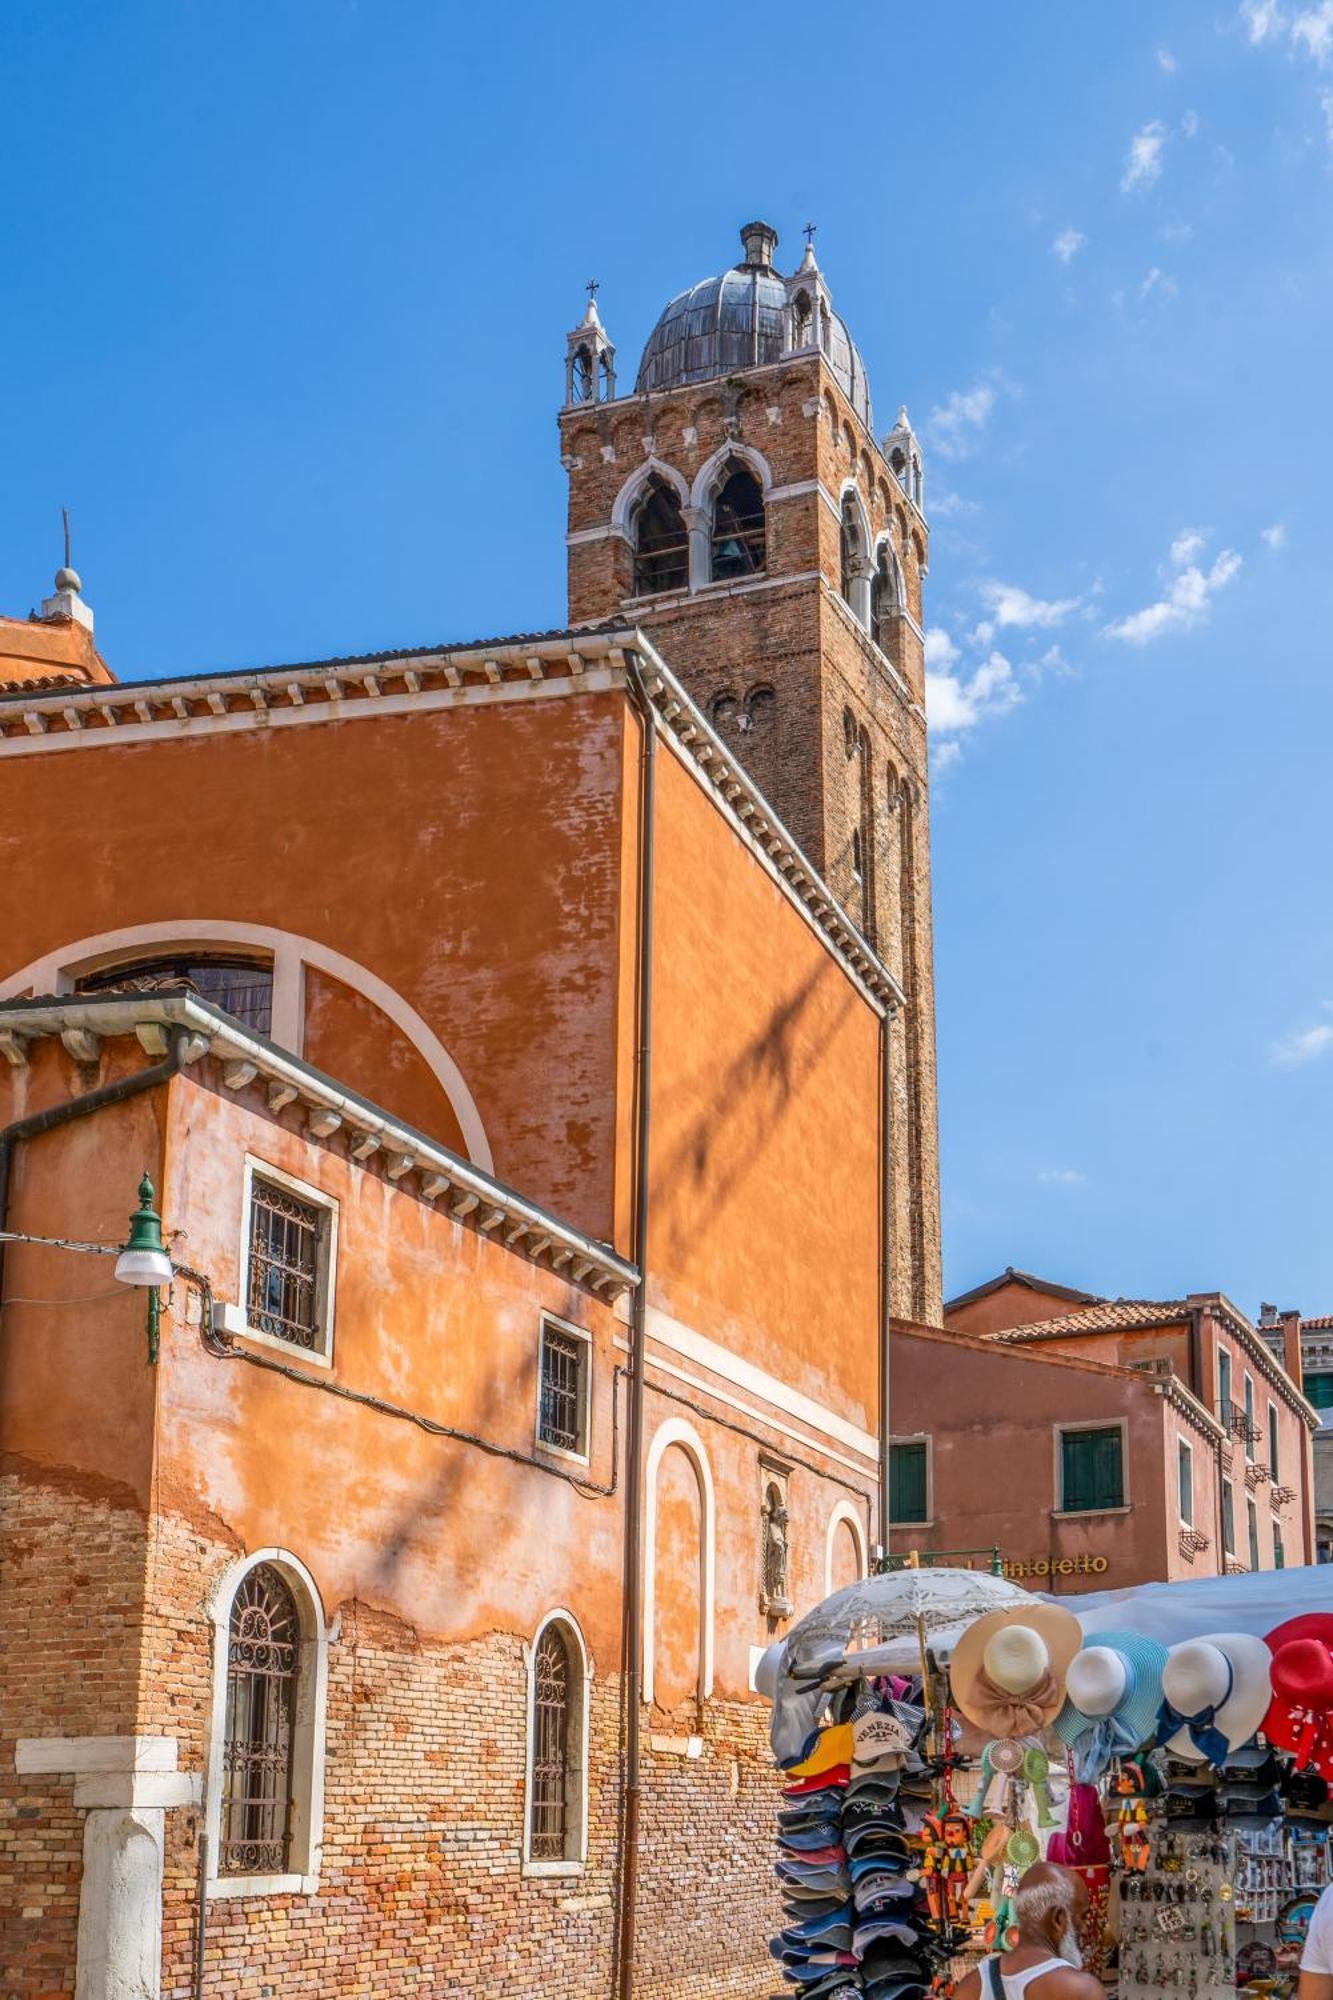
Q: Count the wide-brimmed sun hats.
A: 4